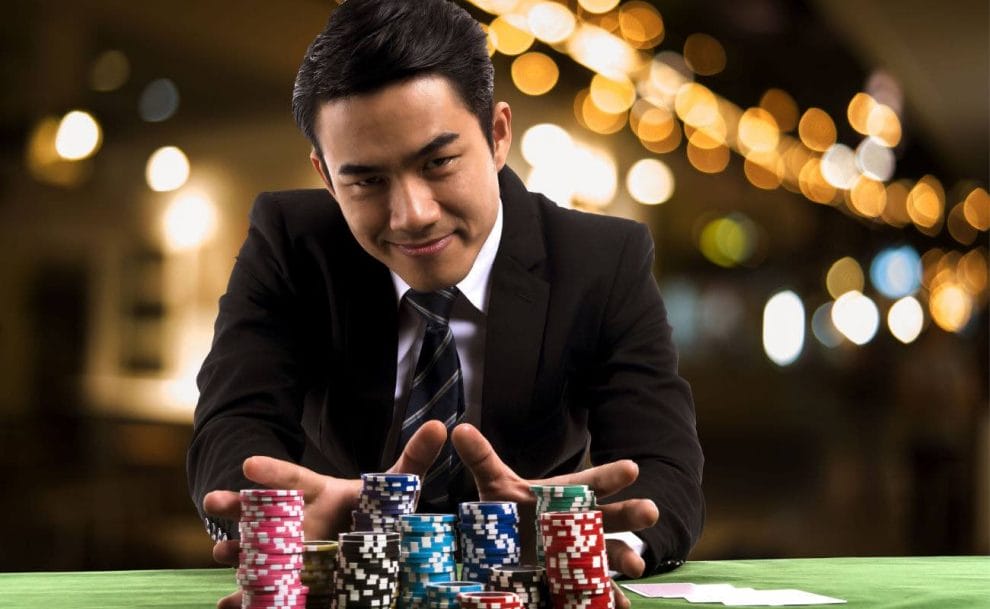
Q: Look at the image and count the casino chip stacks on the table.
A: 11